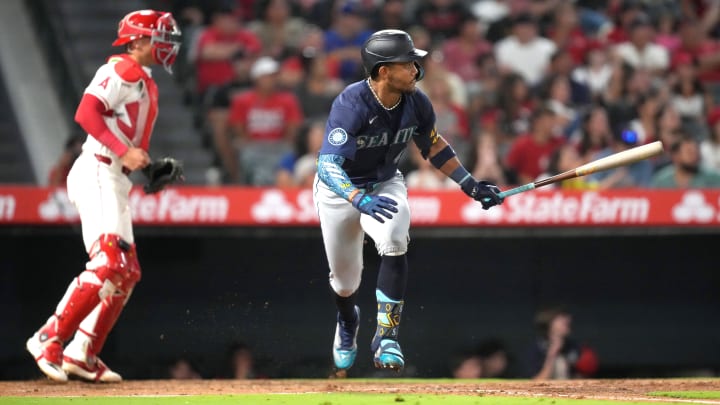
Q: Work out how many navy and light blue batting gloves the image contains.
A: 2